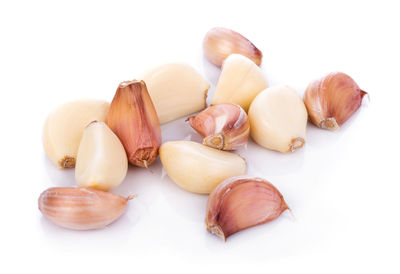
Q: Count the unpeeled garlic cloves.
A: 6